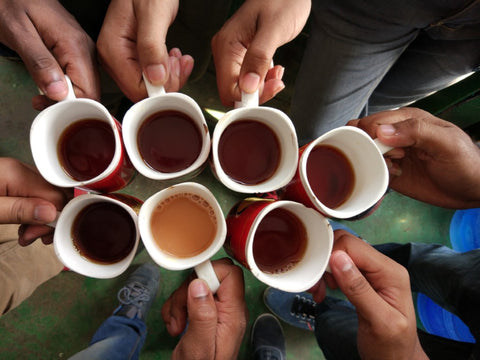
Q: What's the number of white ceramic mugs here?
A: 7